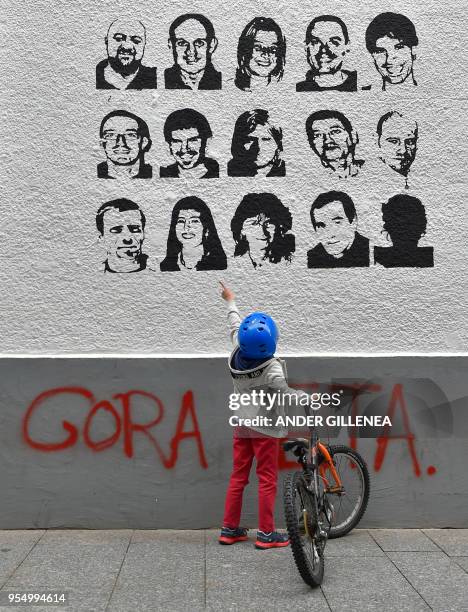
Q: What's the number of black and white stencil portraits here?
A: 15